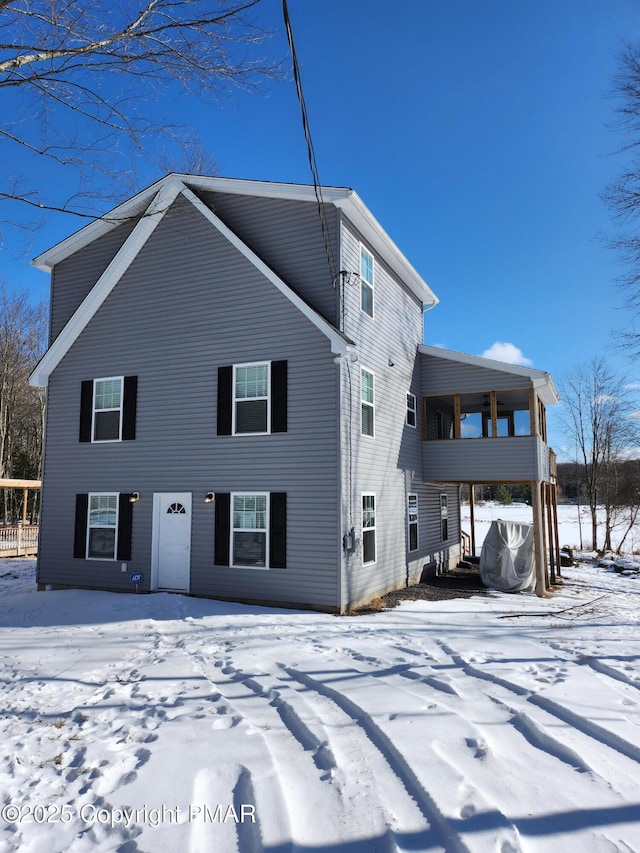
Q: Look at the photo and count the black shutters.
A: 8